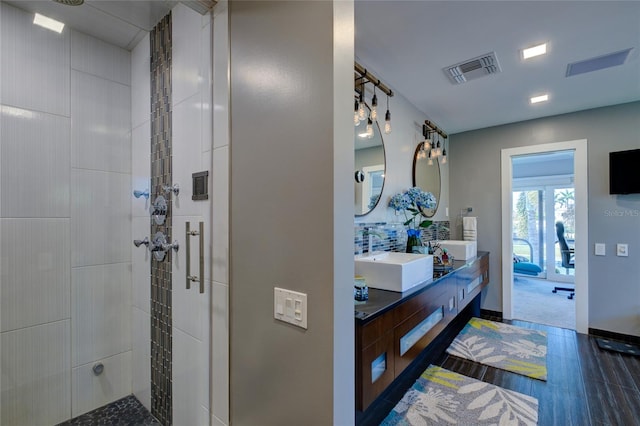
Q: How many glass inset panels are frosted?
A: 6